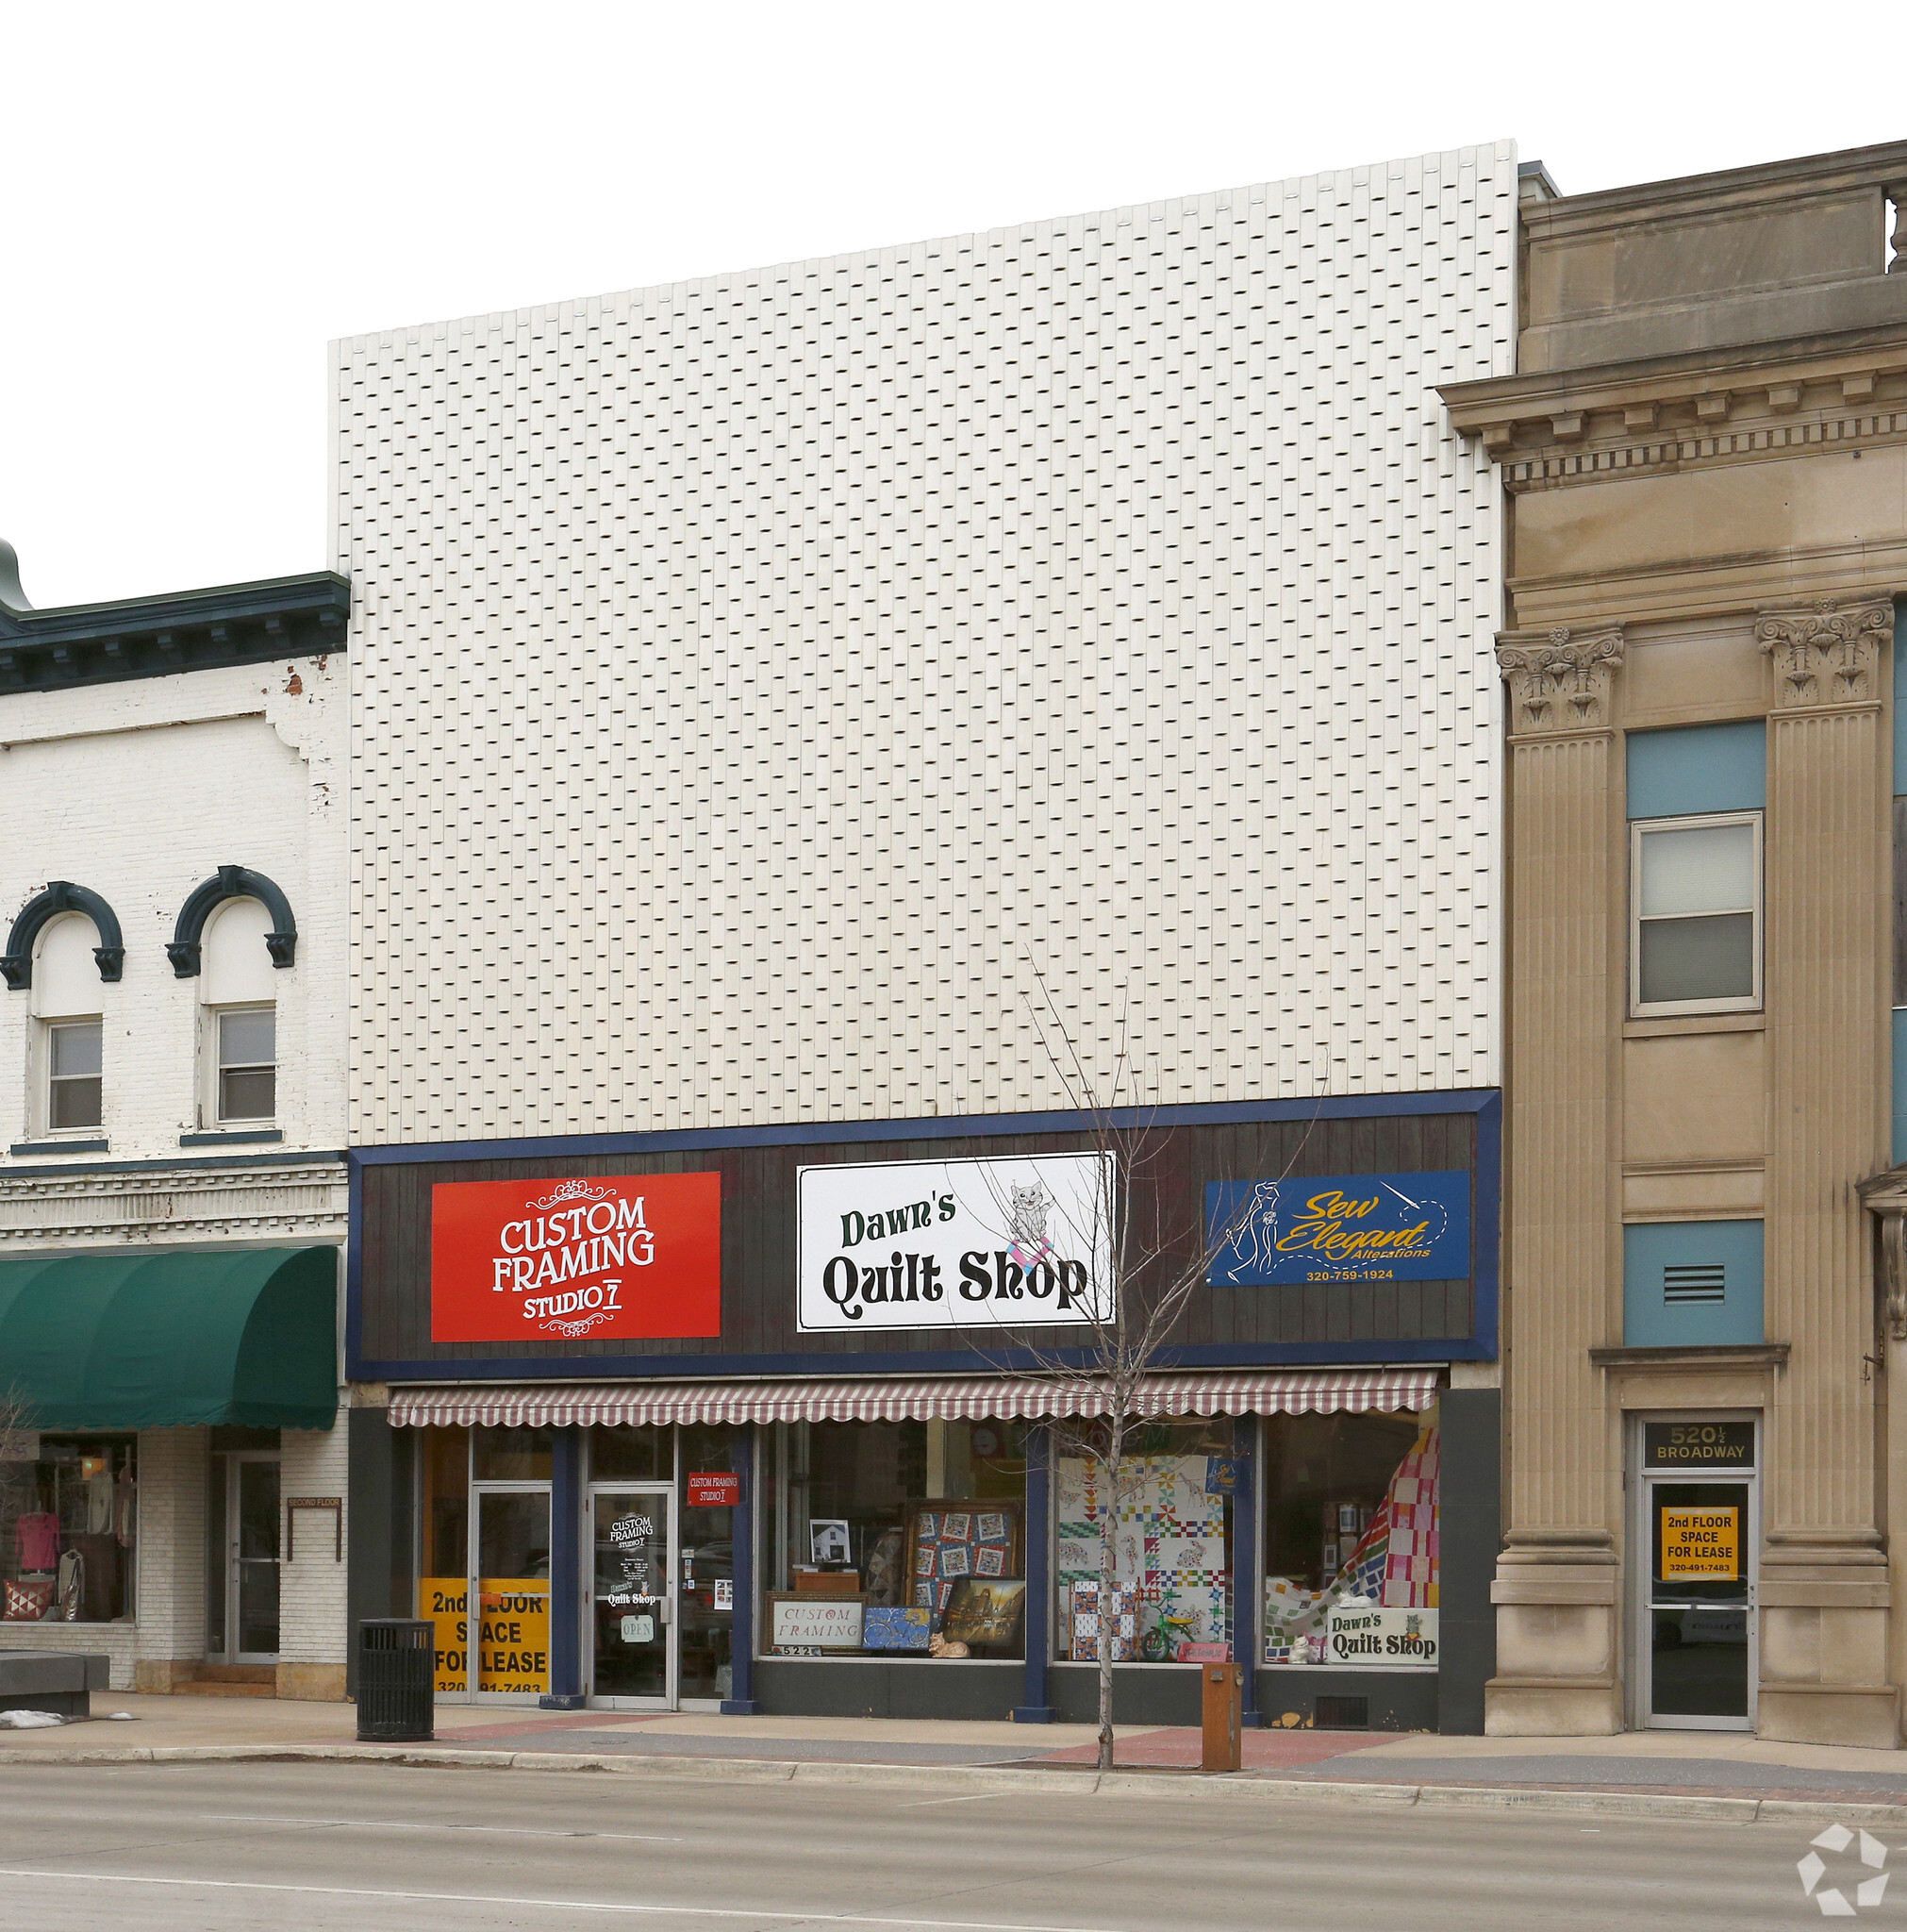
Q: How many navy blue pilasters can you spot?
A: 4